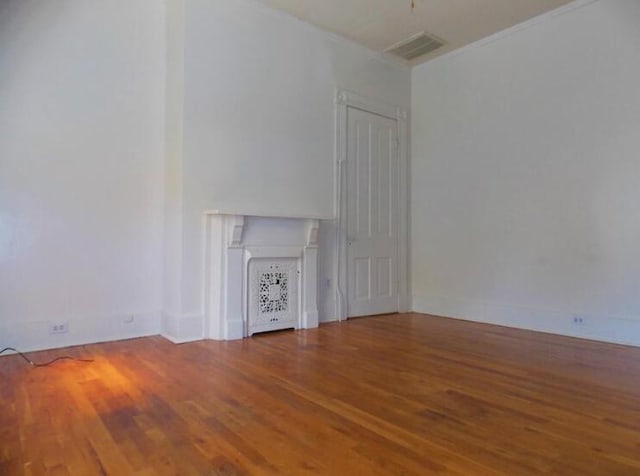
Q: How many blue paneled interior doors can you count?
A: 0